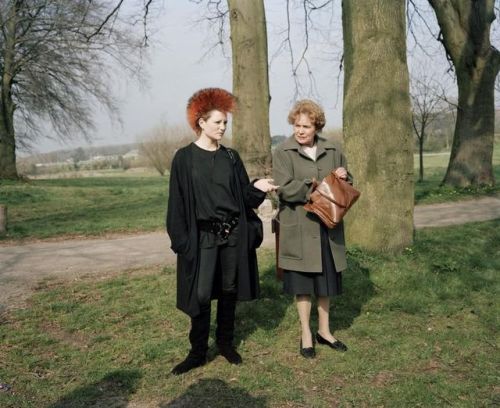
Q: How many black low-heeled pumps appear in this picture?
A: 2